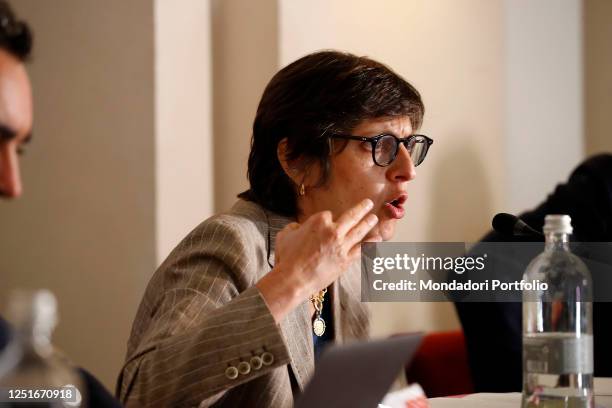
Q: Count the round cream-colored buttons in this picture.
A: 4